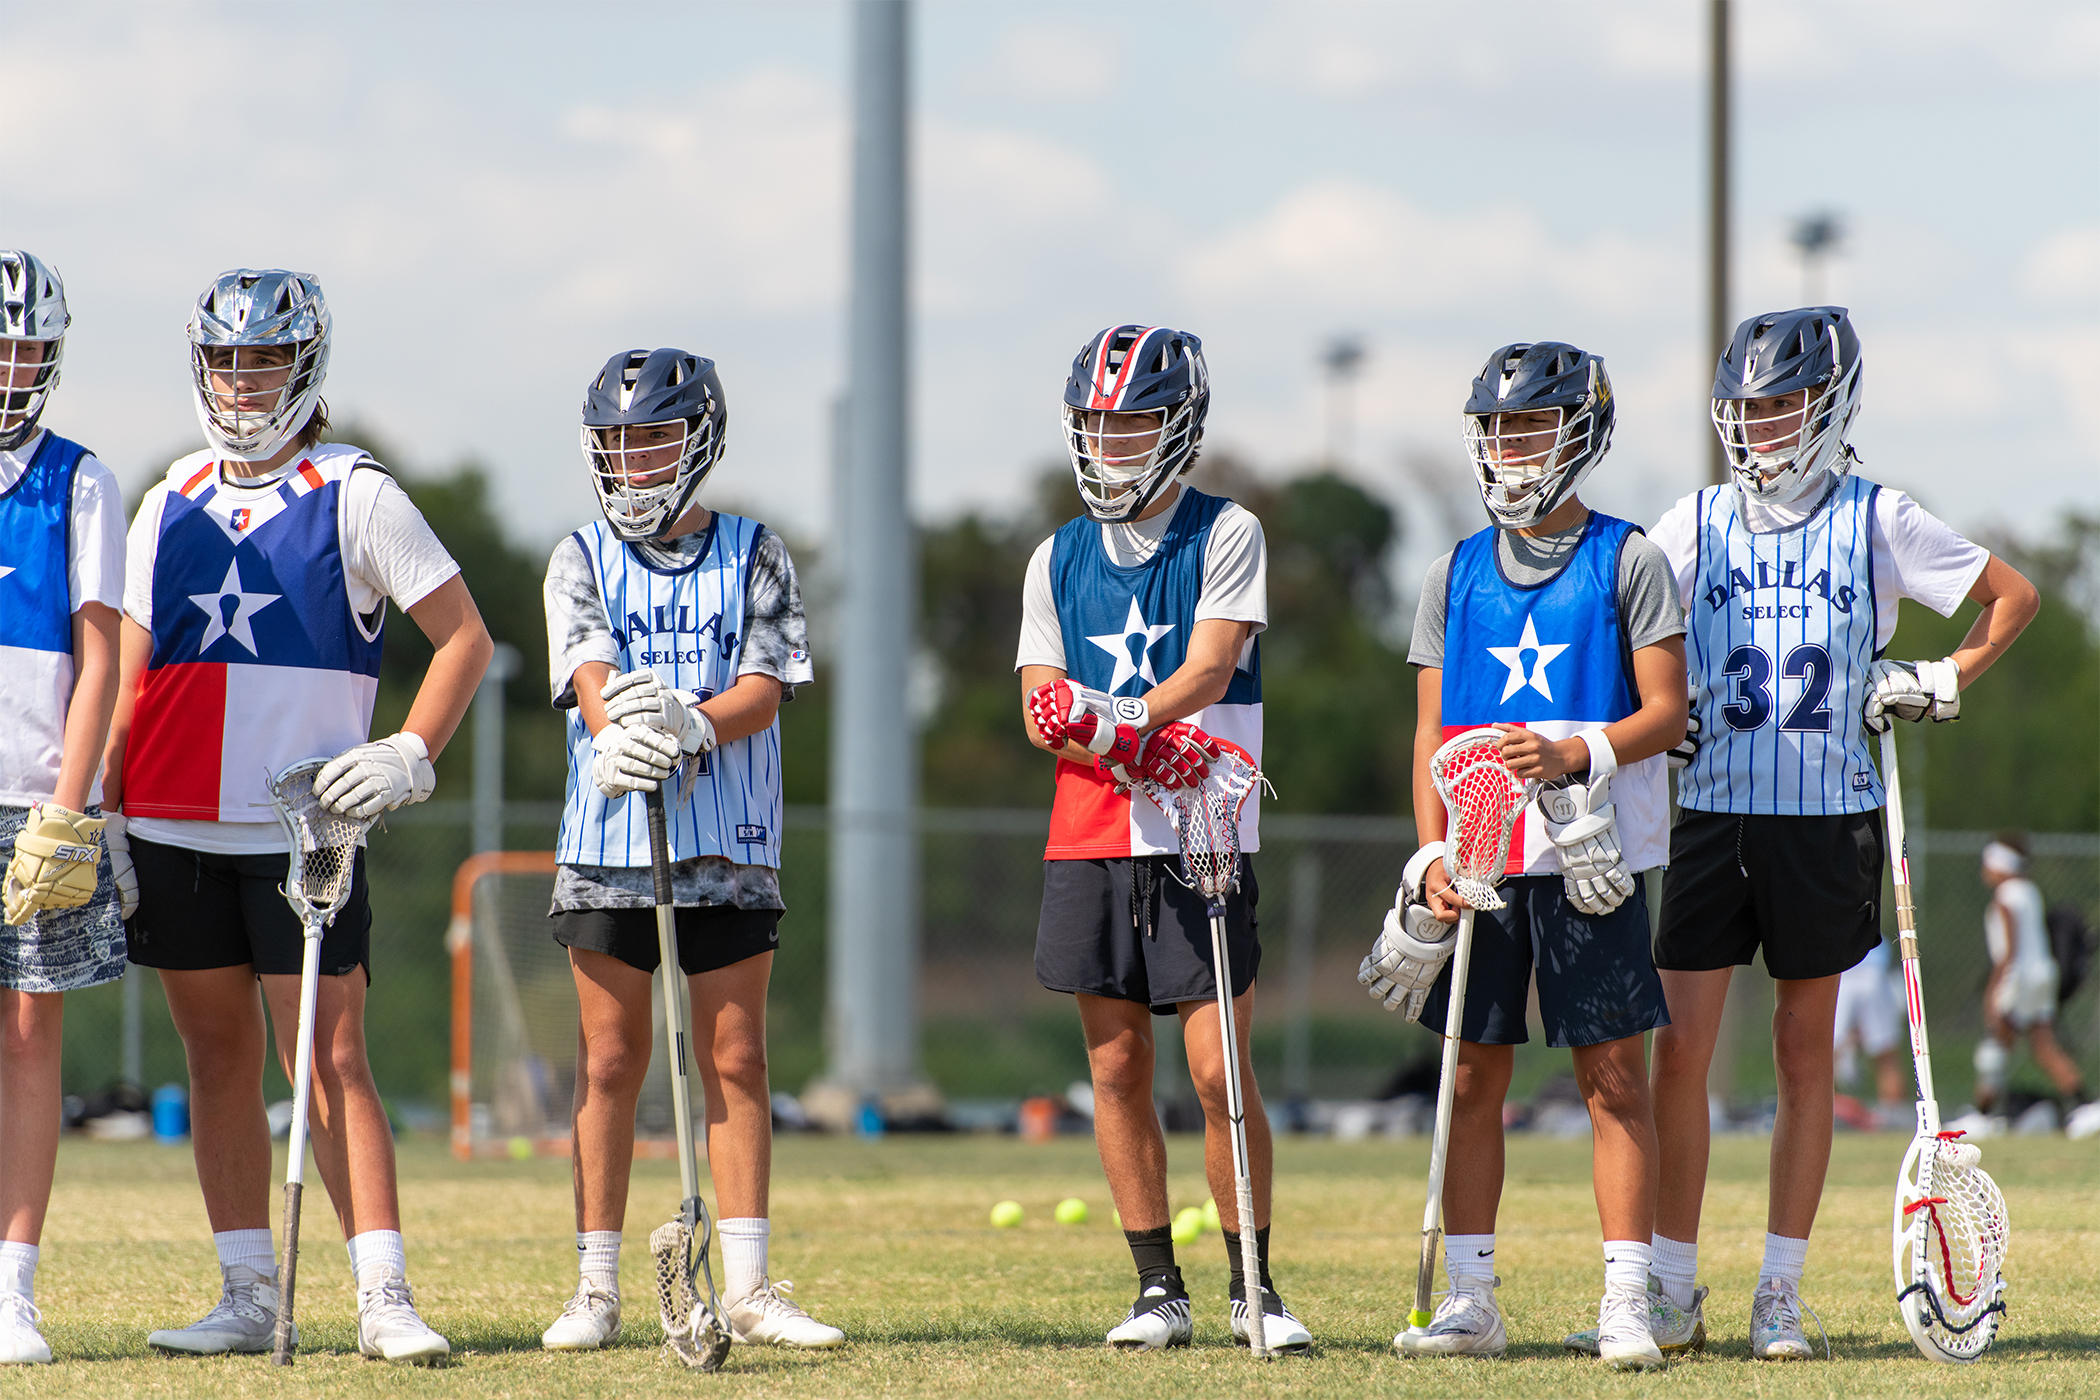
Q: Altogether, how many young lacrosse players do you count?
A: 6